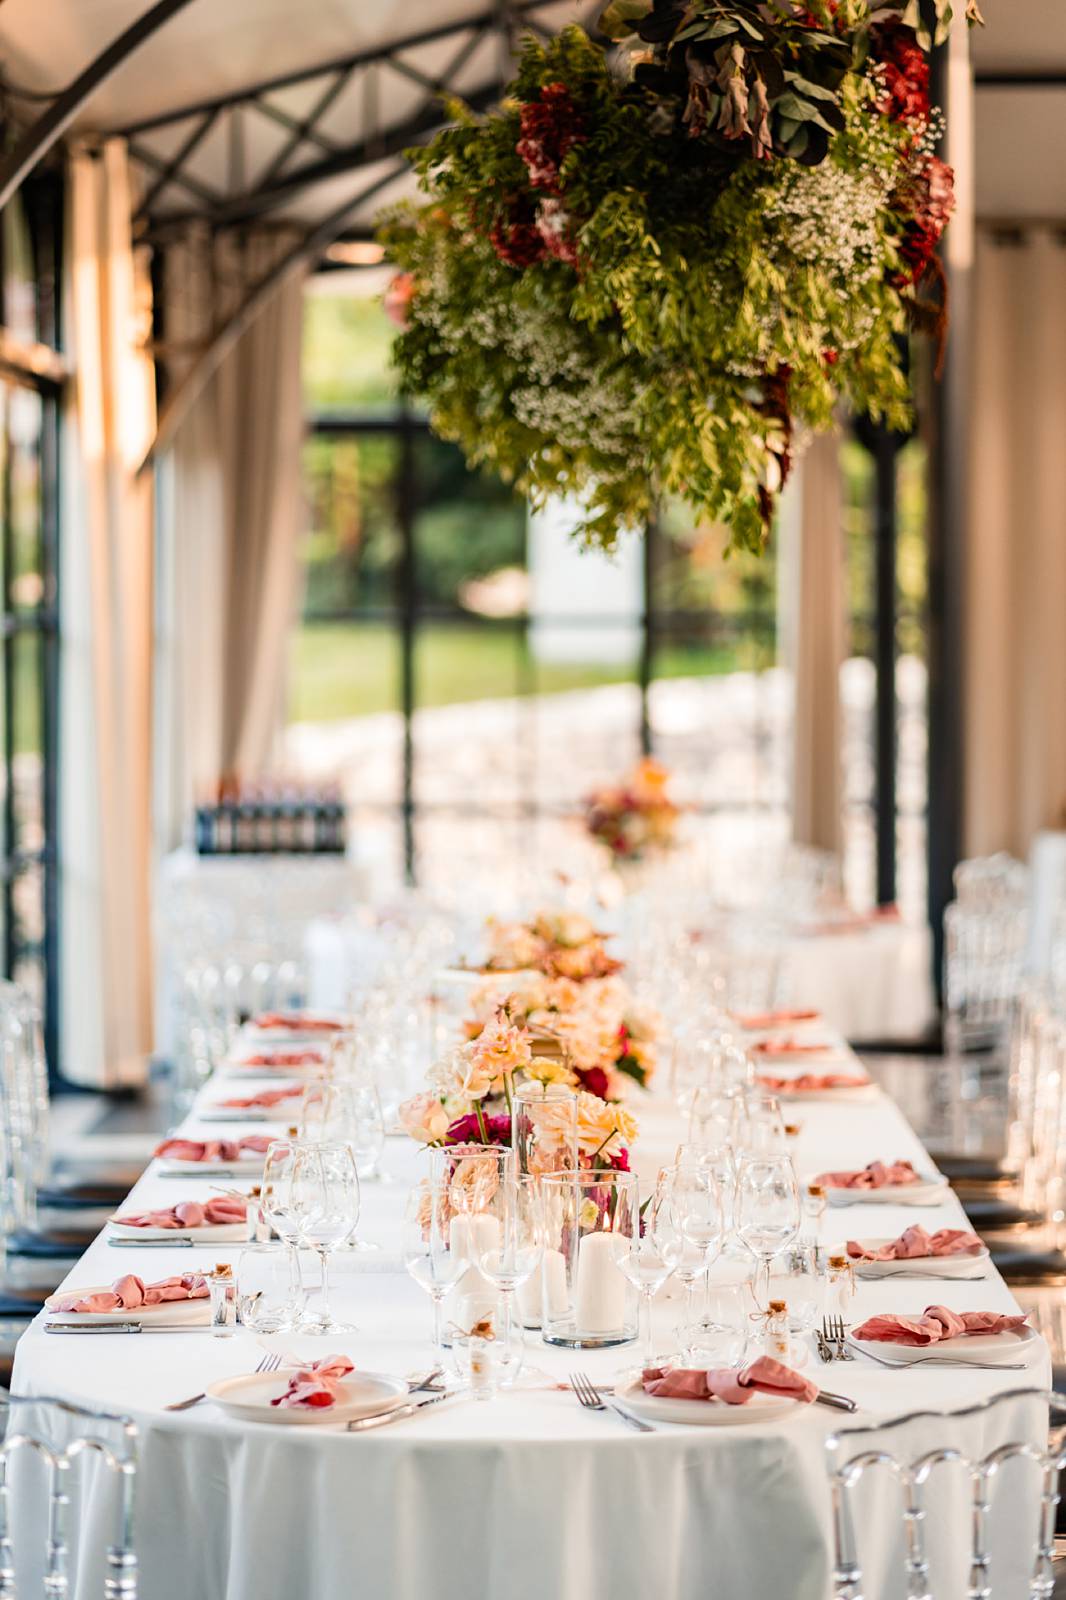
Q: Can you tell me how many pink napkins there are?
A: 14